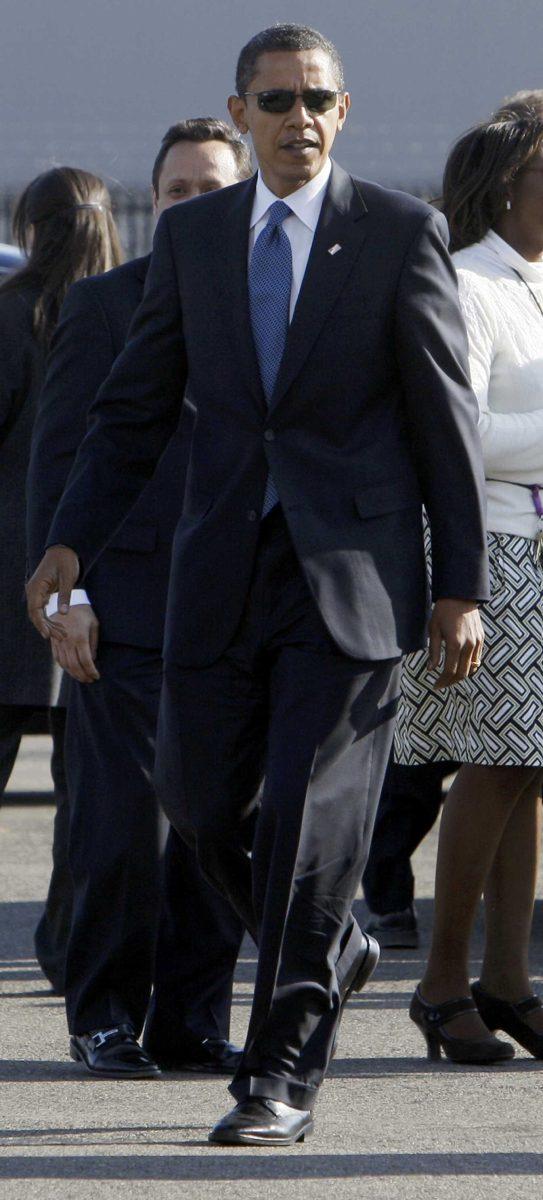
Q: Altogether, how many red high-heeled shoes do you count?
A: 0